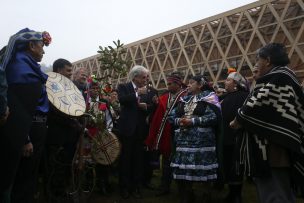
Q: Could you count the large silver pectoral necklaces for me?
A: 1